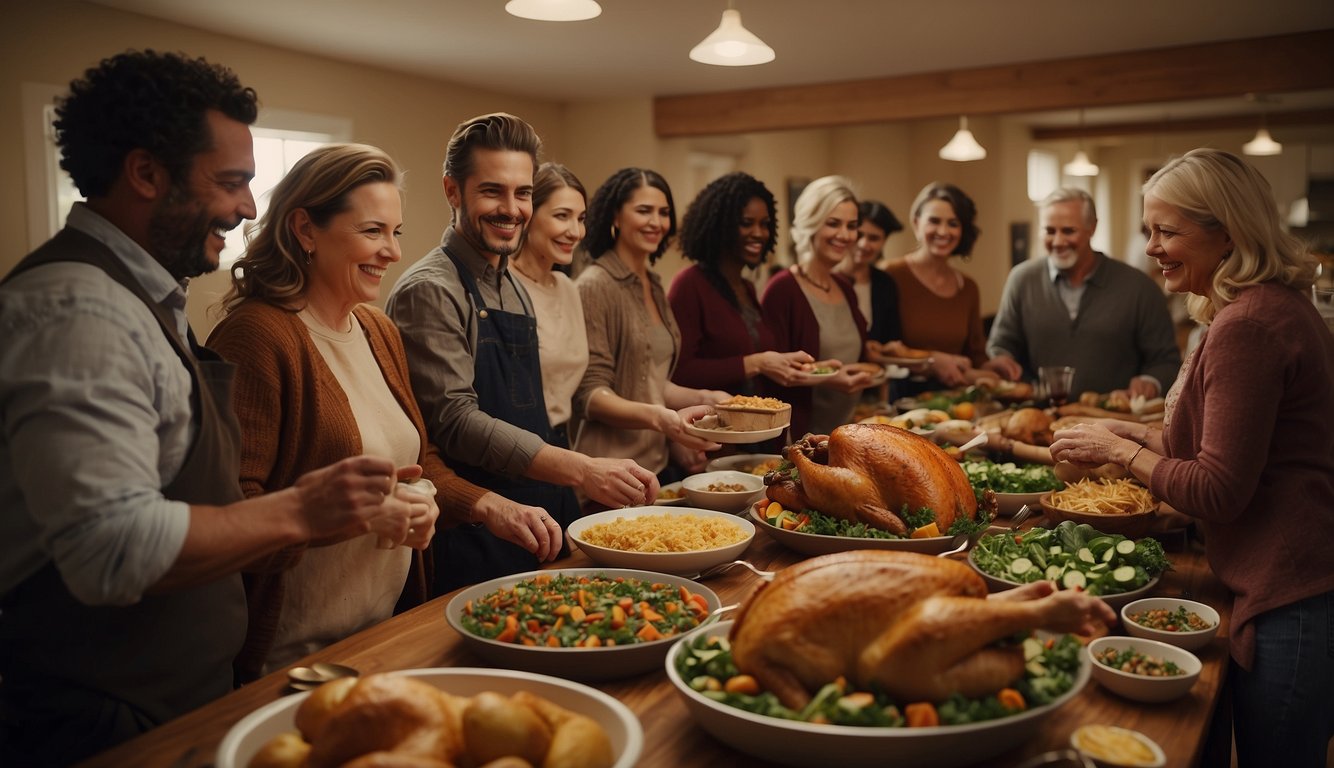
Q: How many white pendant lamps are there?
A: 5